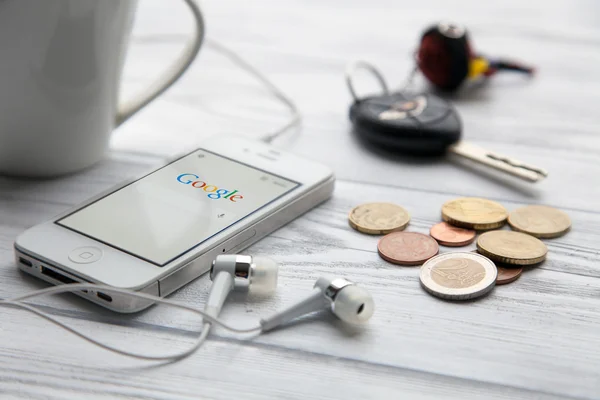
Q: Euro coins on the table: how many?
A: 8